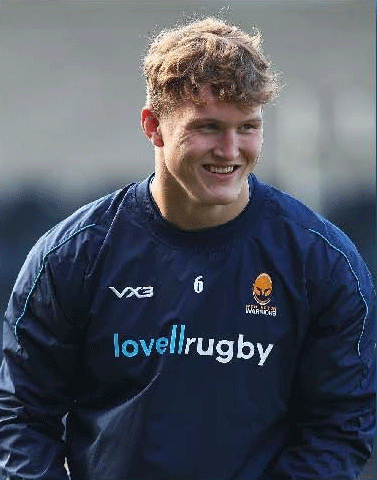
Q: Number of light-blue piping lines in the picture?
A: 2